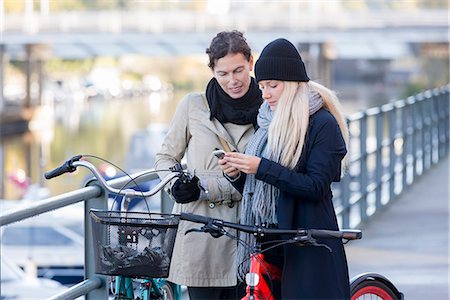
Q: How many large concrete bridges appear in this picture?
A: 1